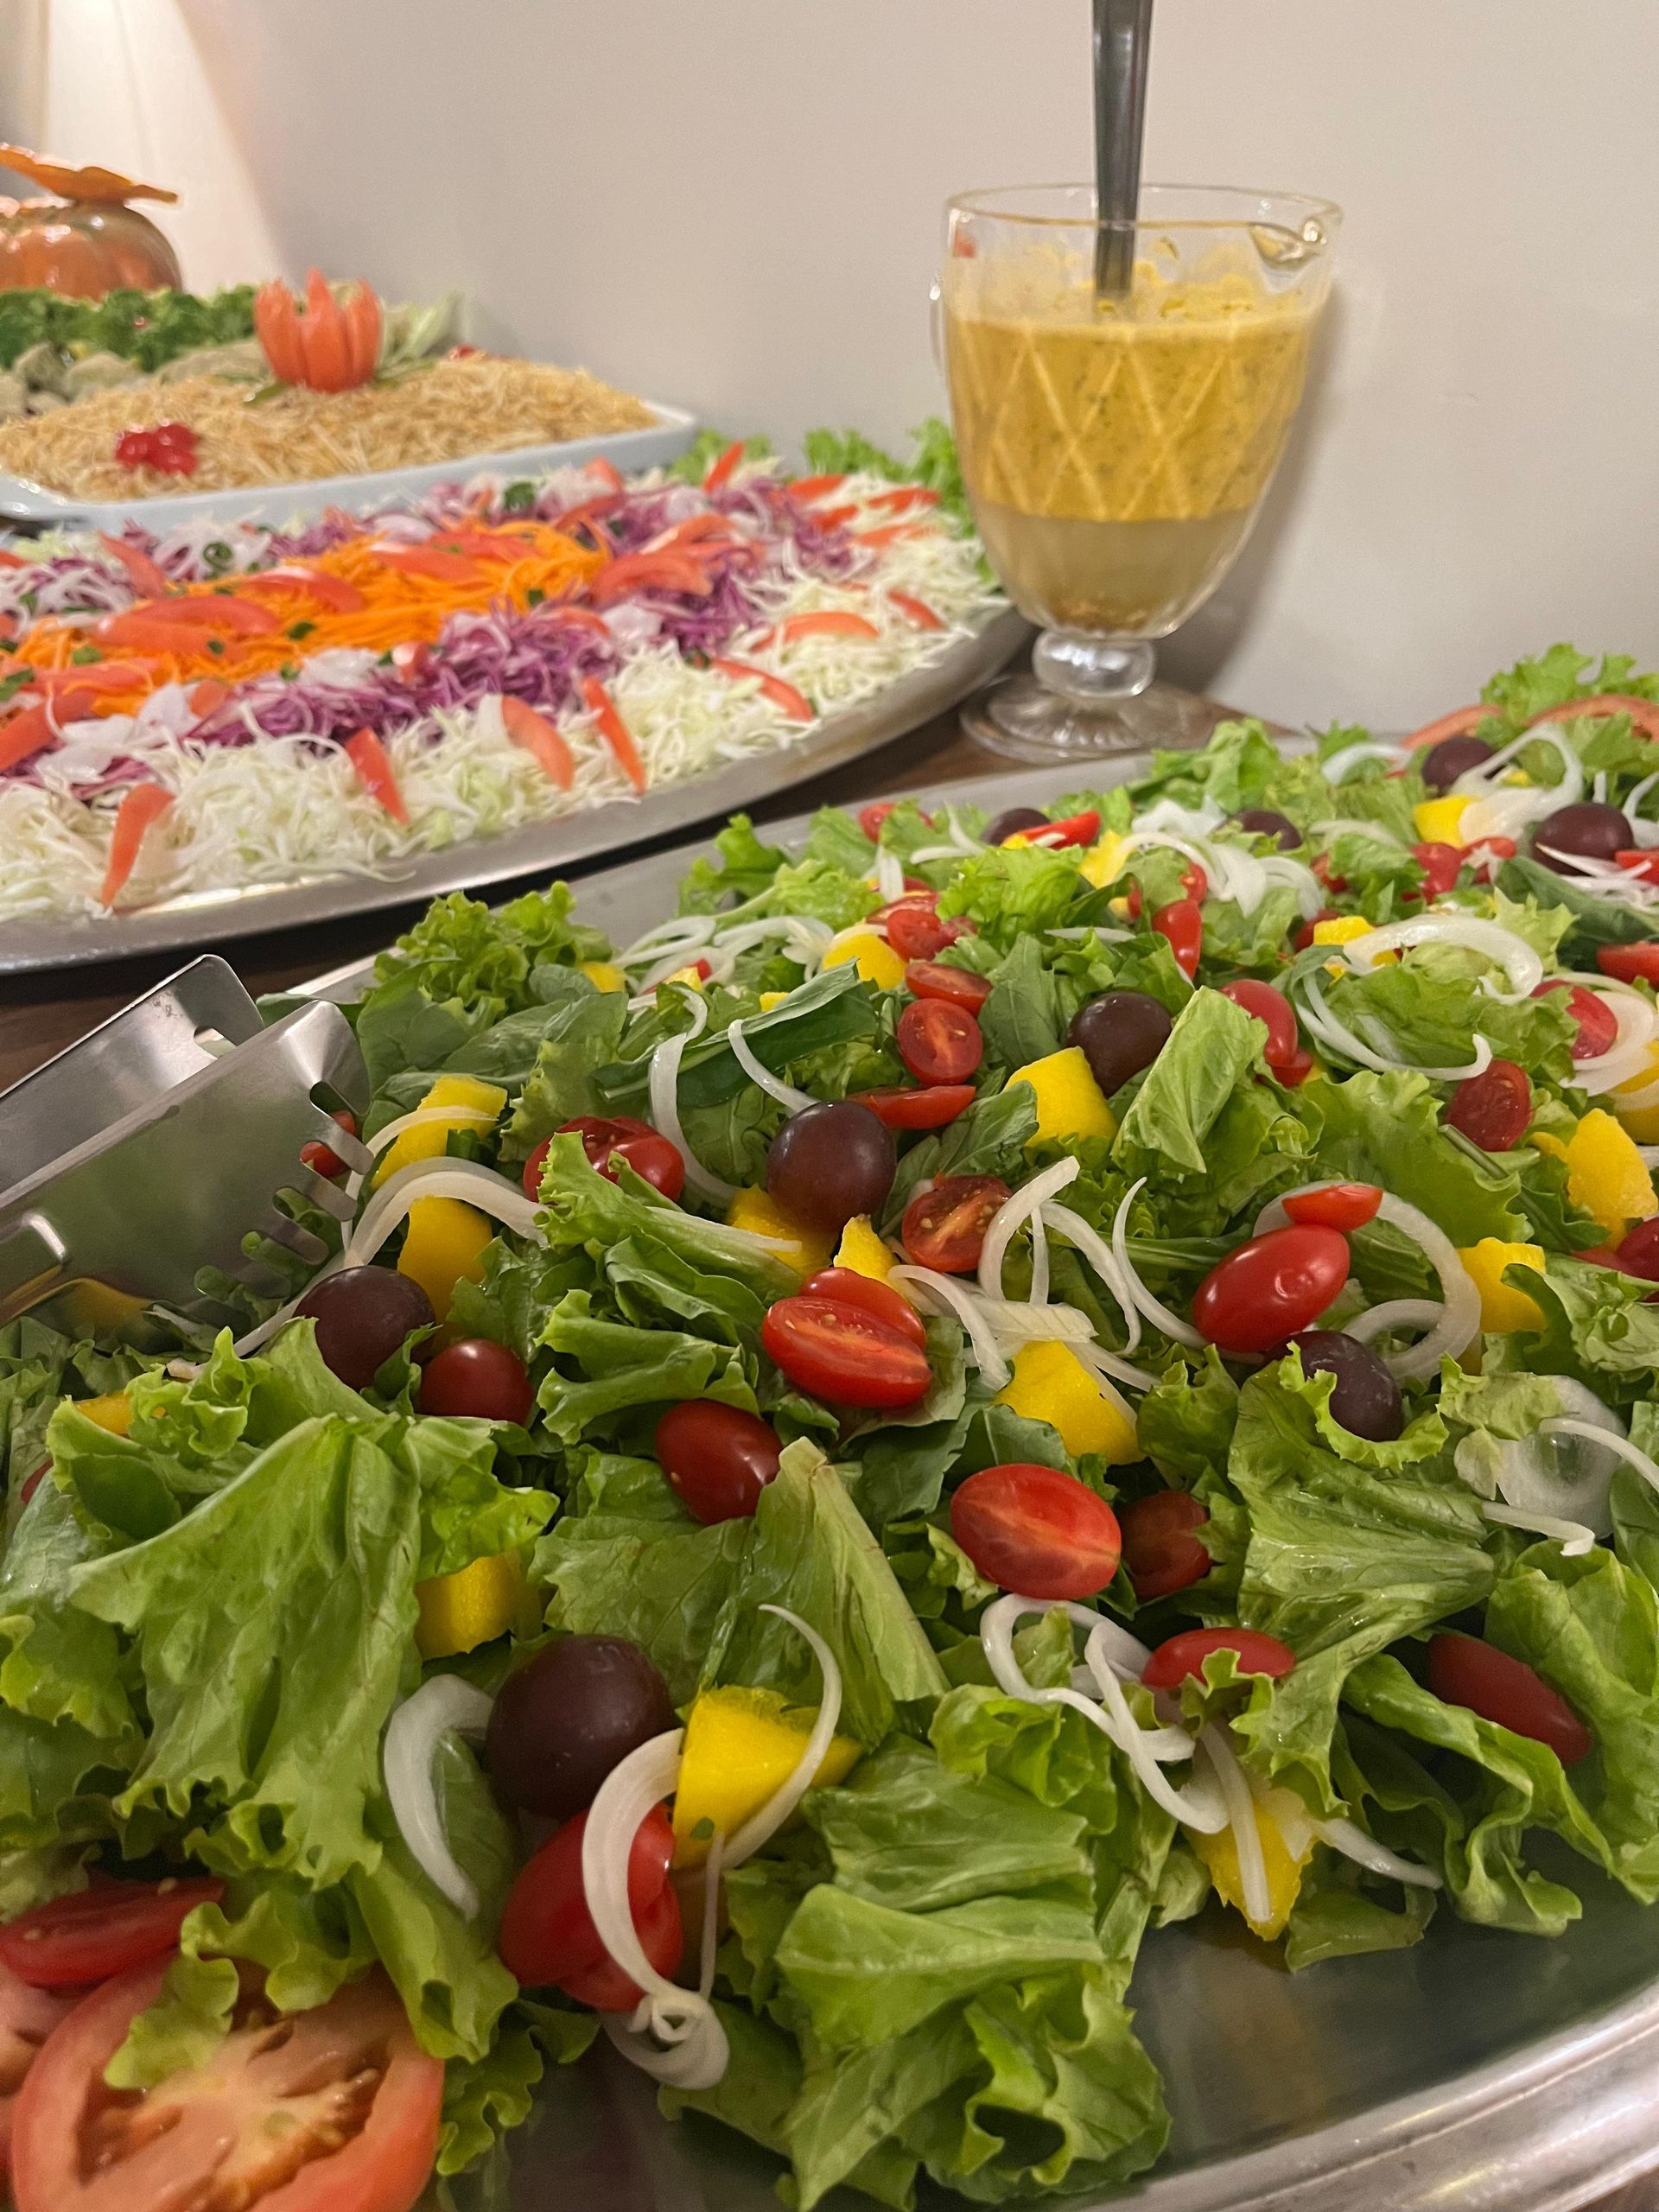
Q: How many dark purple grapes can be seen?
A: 9